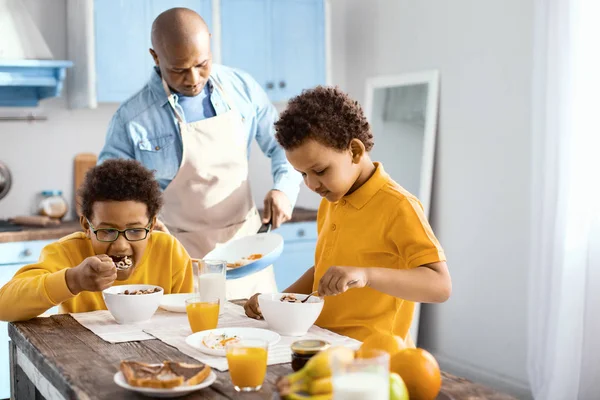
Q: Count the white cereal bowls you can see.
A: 2